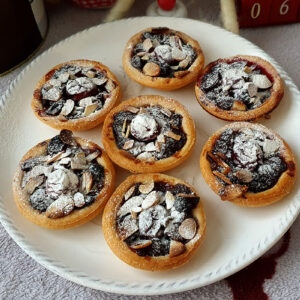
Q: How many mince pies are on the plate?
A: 7